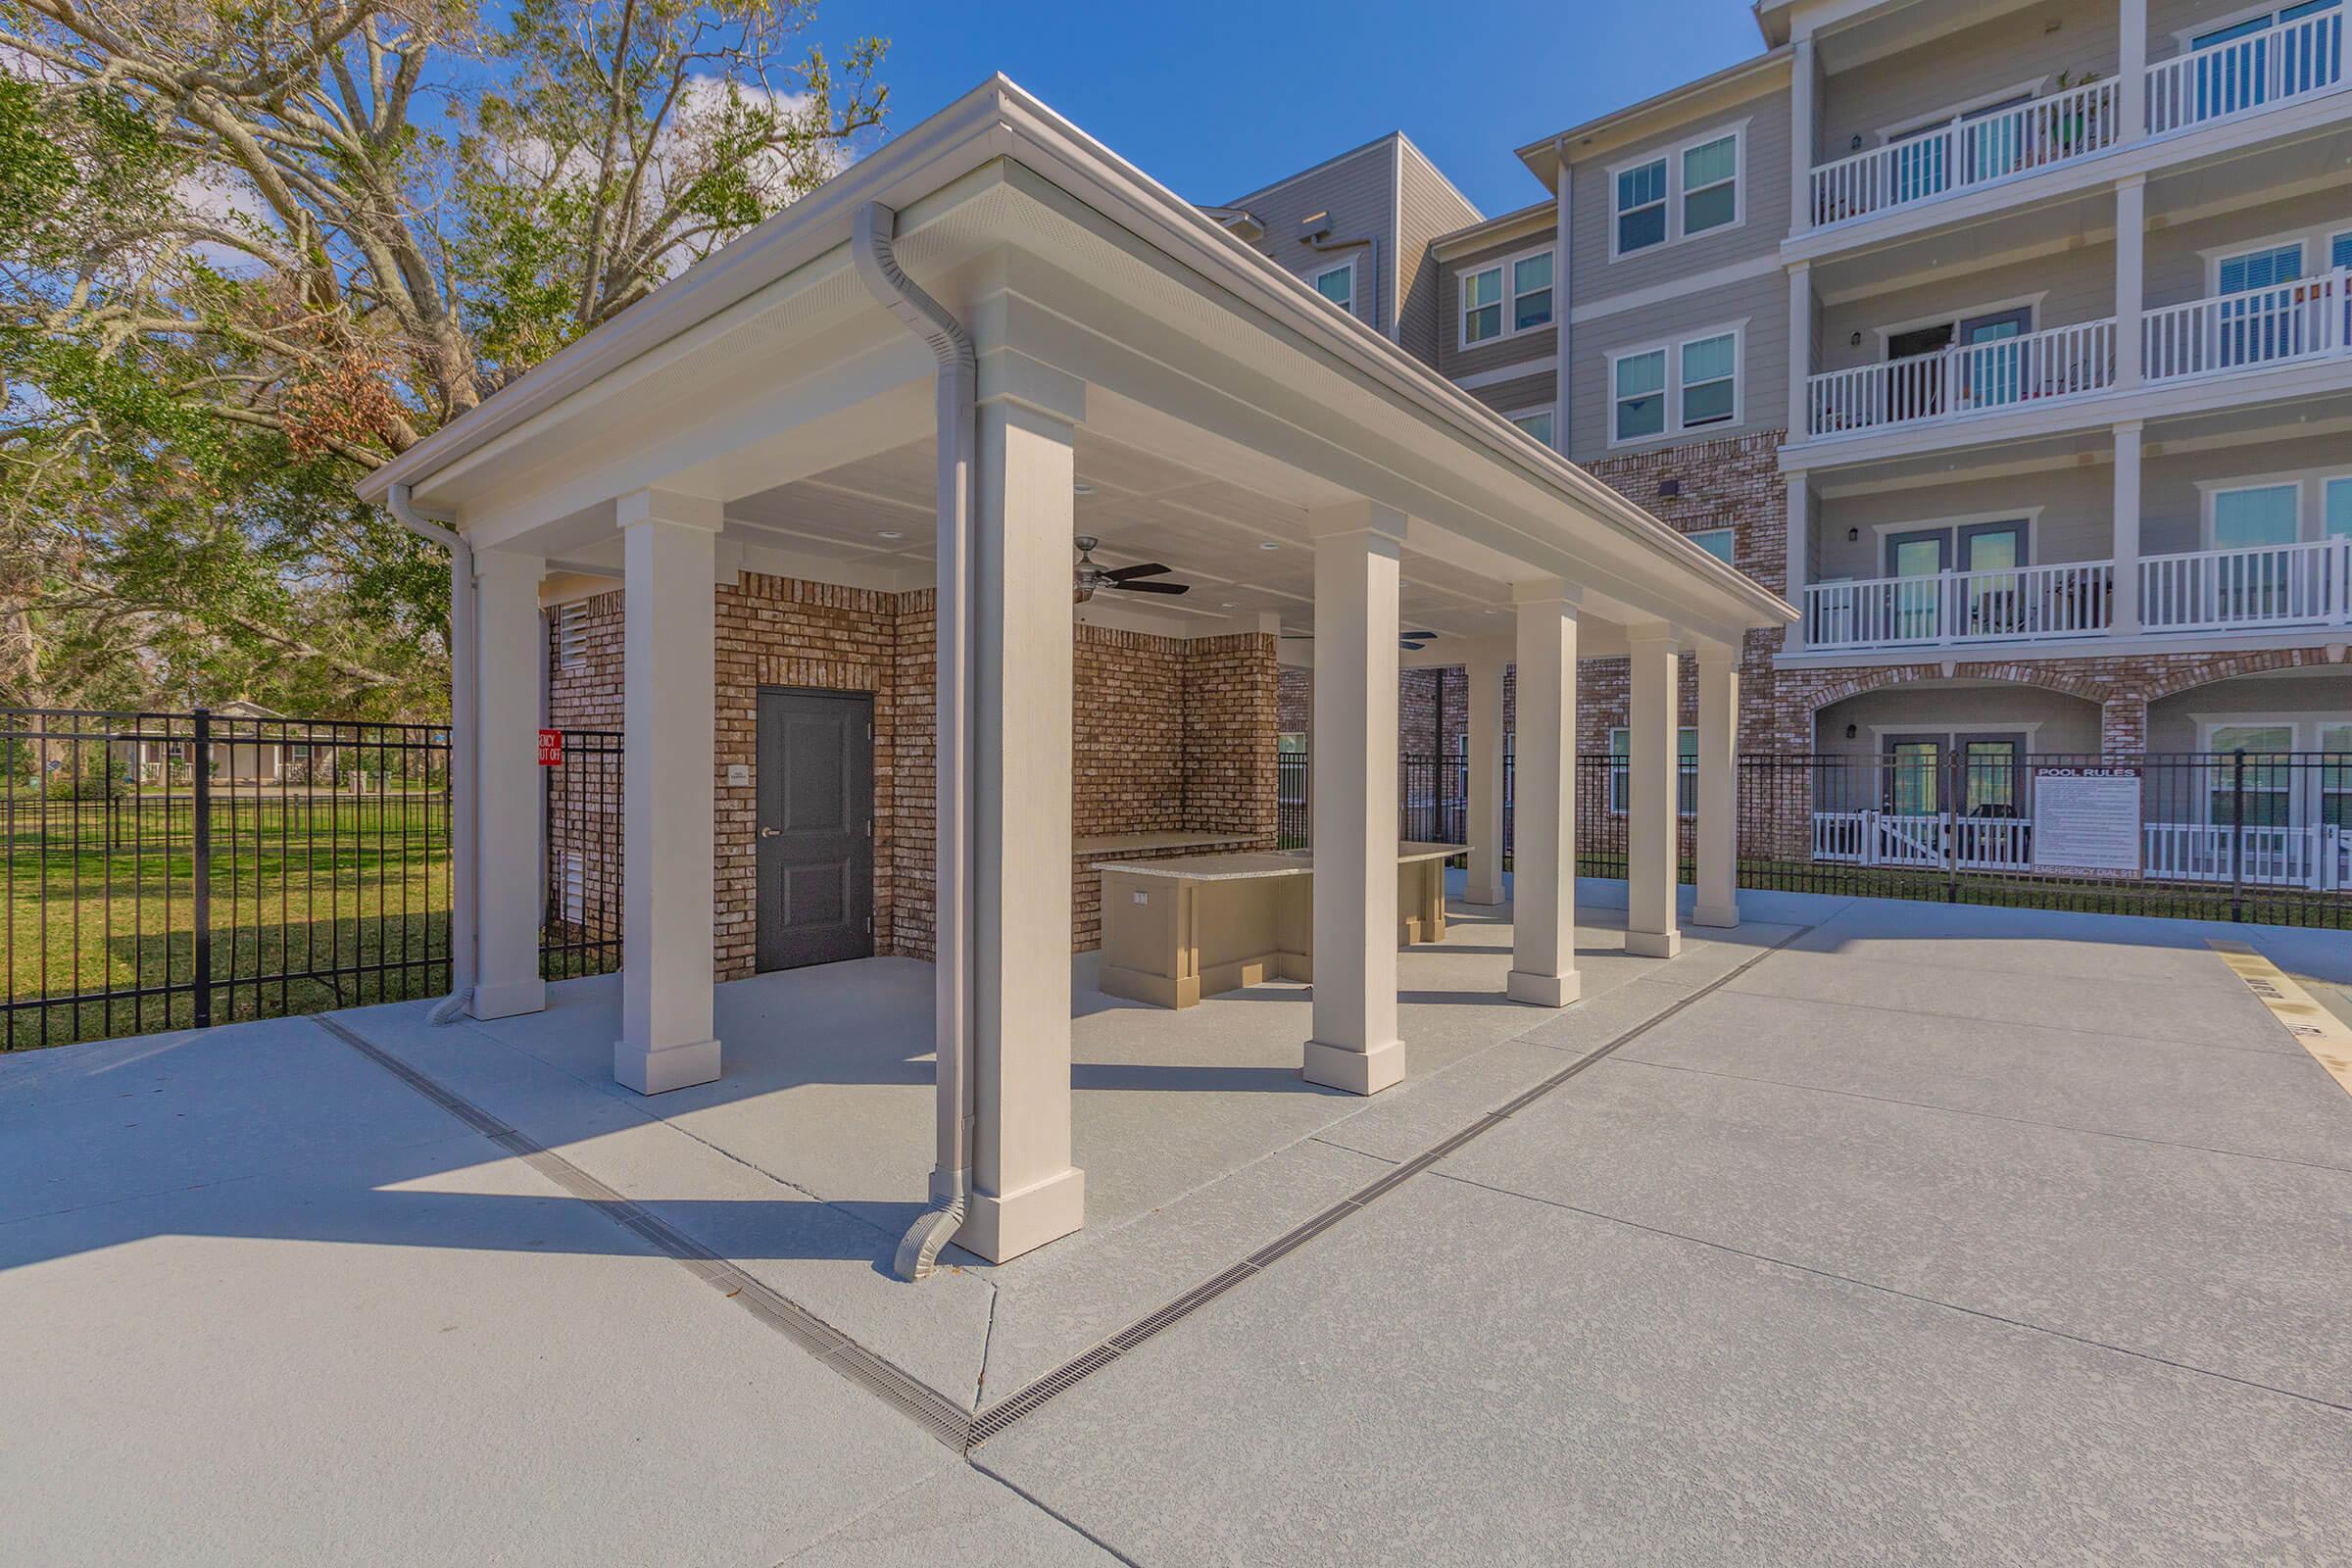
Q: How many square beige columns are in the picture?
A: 8